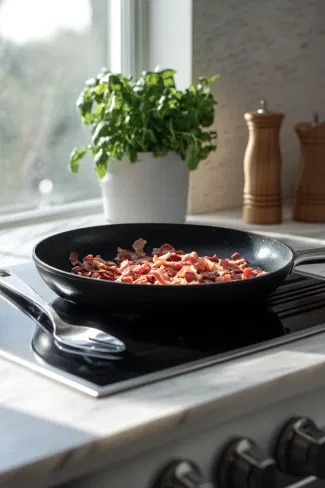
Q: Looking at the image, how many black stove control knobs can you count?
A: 3